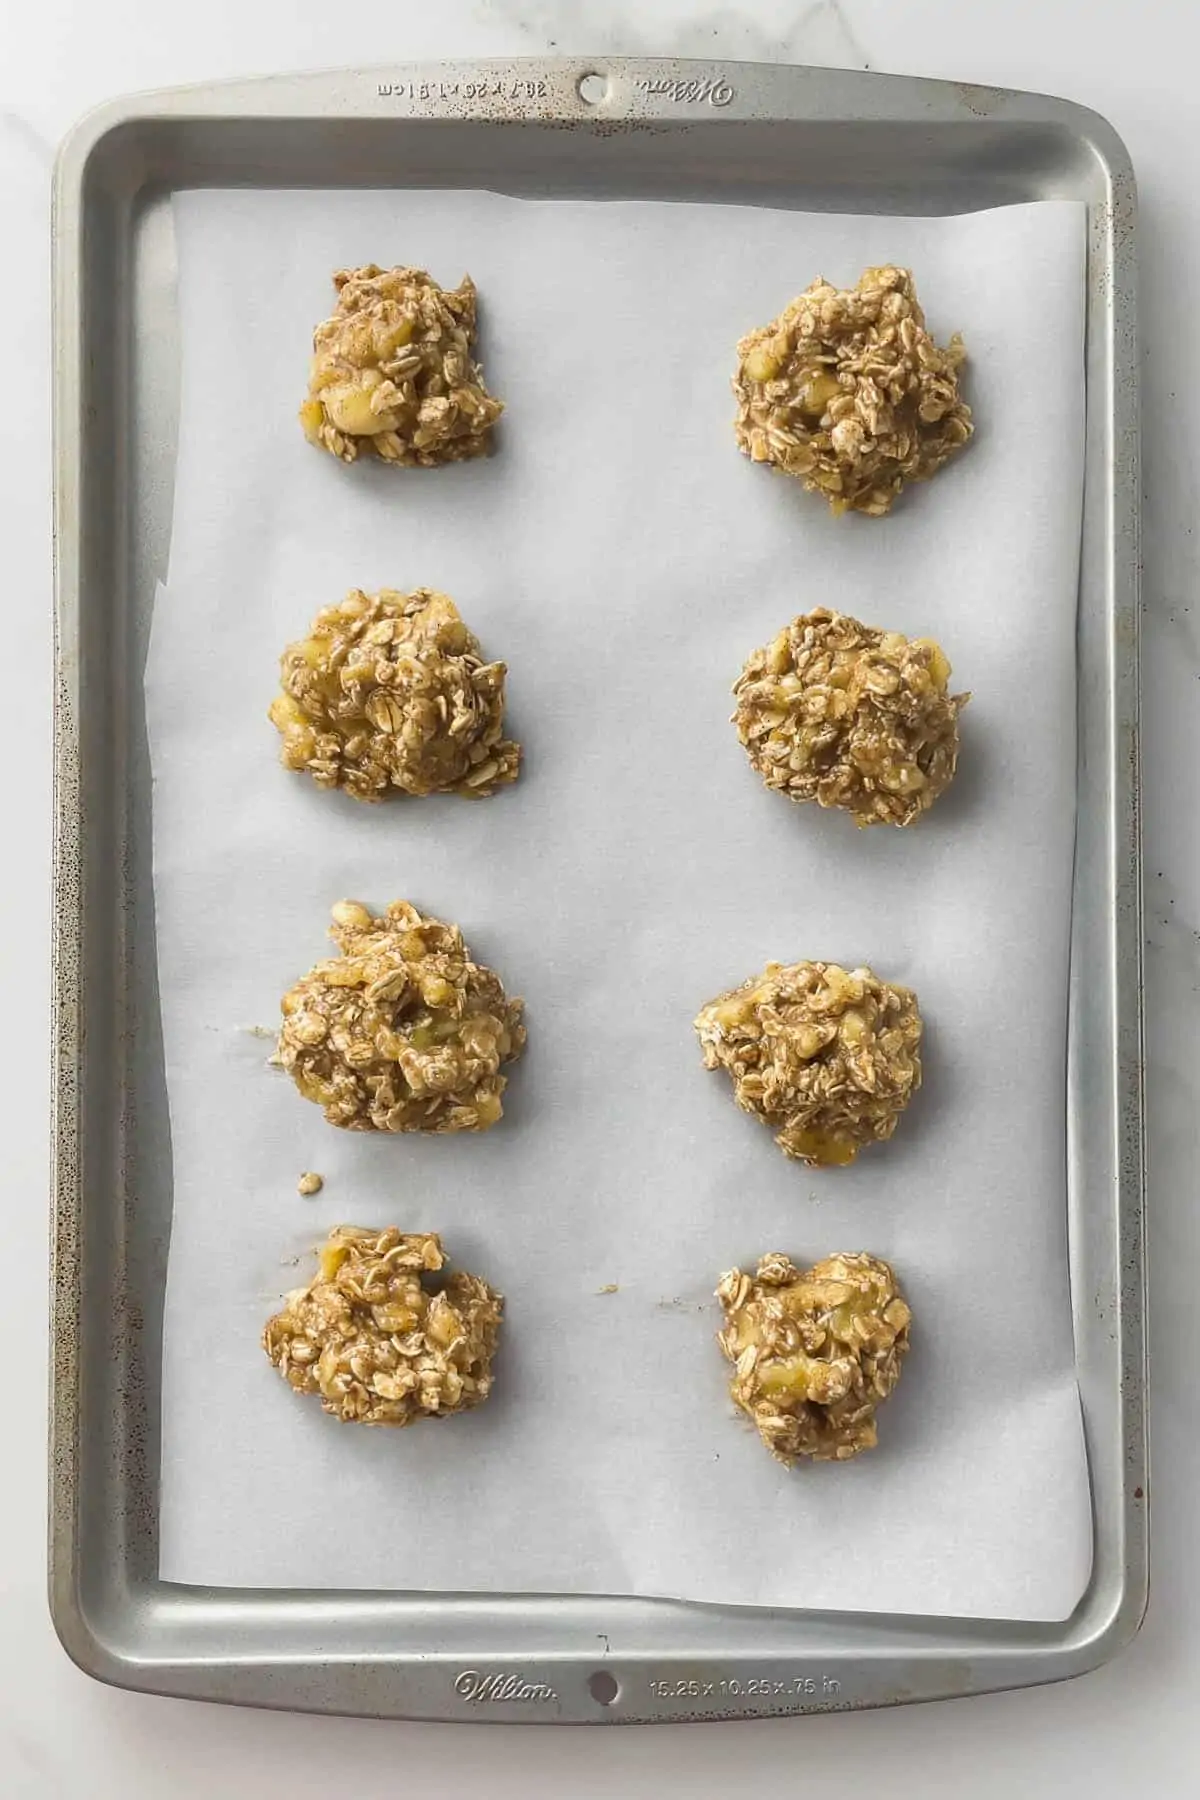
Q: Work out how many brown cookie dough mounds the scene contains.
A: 8